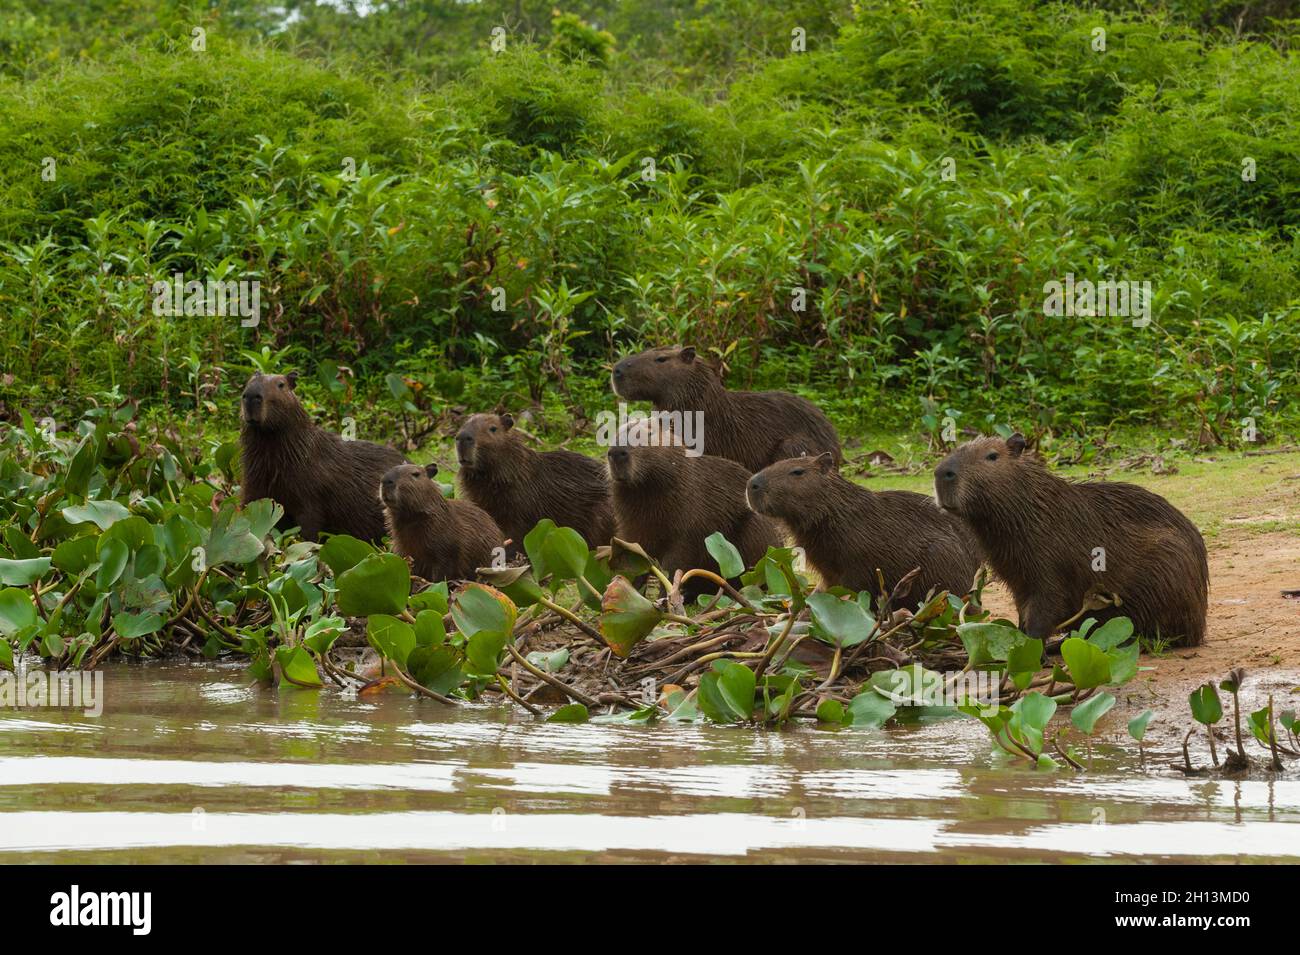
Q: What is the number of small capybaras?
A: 1